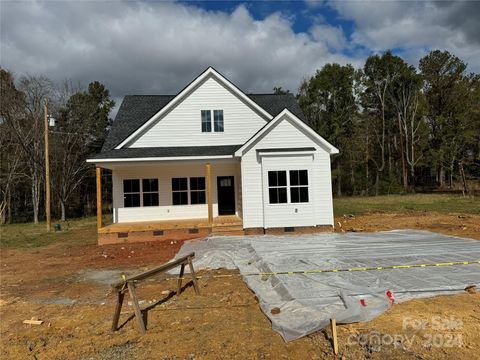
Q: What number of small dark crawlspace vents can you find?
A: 4